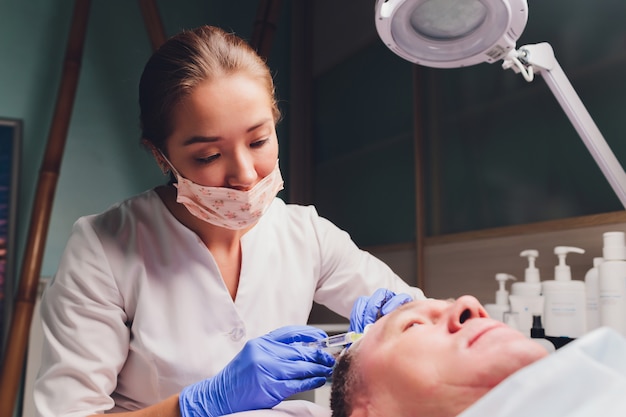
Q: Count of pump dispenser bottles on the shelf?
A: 3